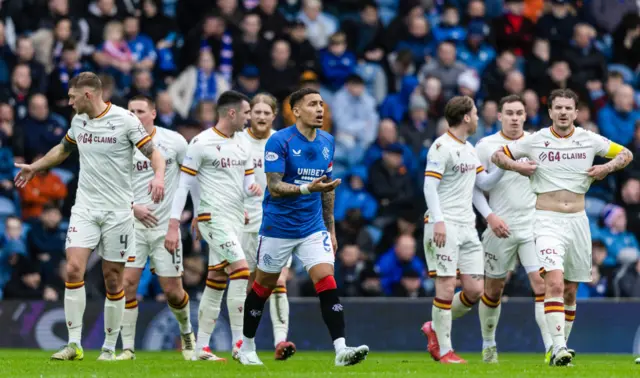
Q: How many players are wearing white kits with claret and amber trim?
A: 7